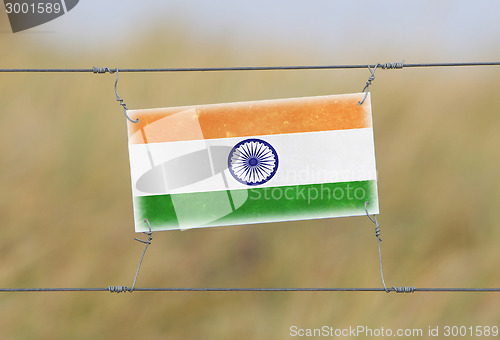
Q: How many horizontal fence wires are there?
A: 2